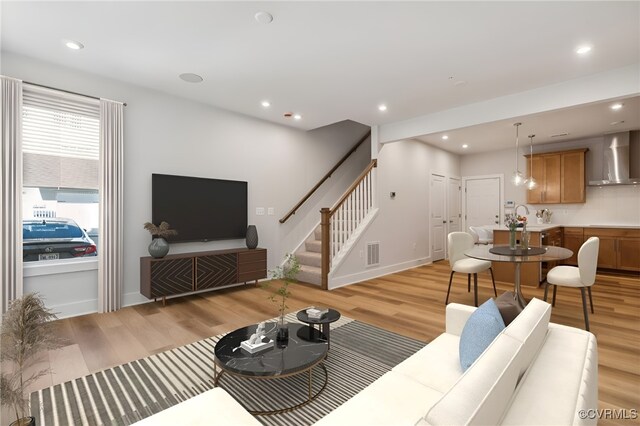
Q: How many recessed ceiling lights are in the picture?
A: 8